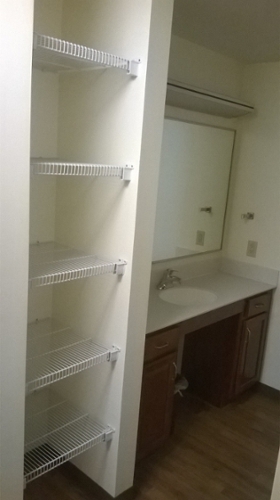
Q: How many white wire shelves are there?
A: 5